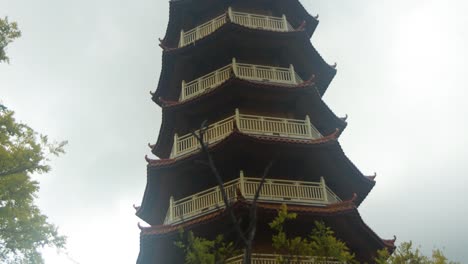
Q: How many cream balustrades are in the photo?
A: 5